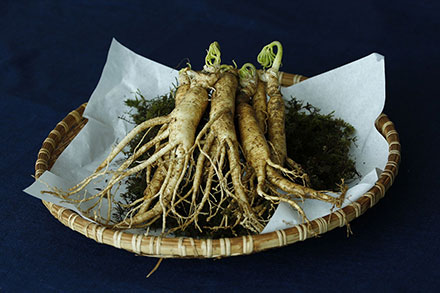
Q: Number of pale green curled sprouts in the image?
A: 3